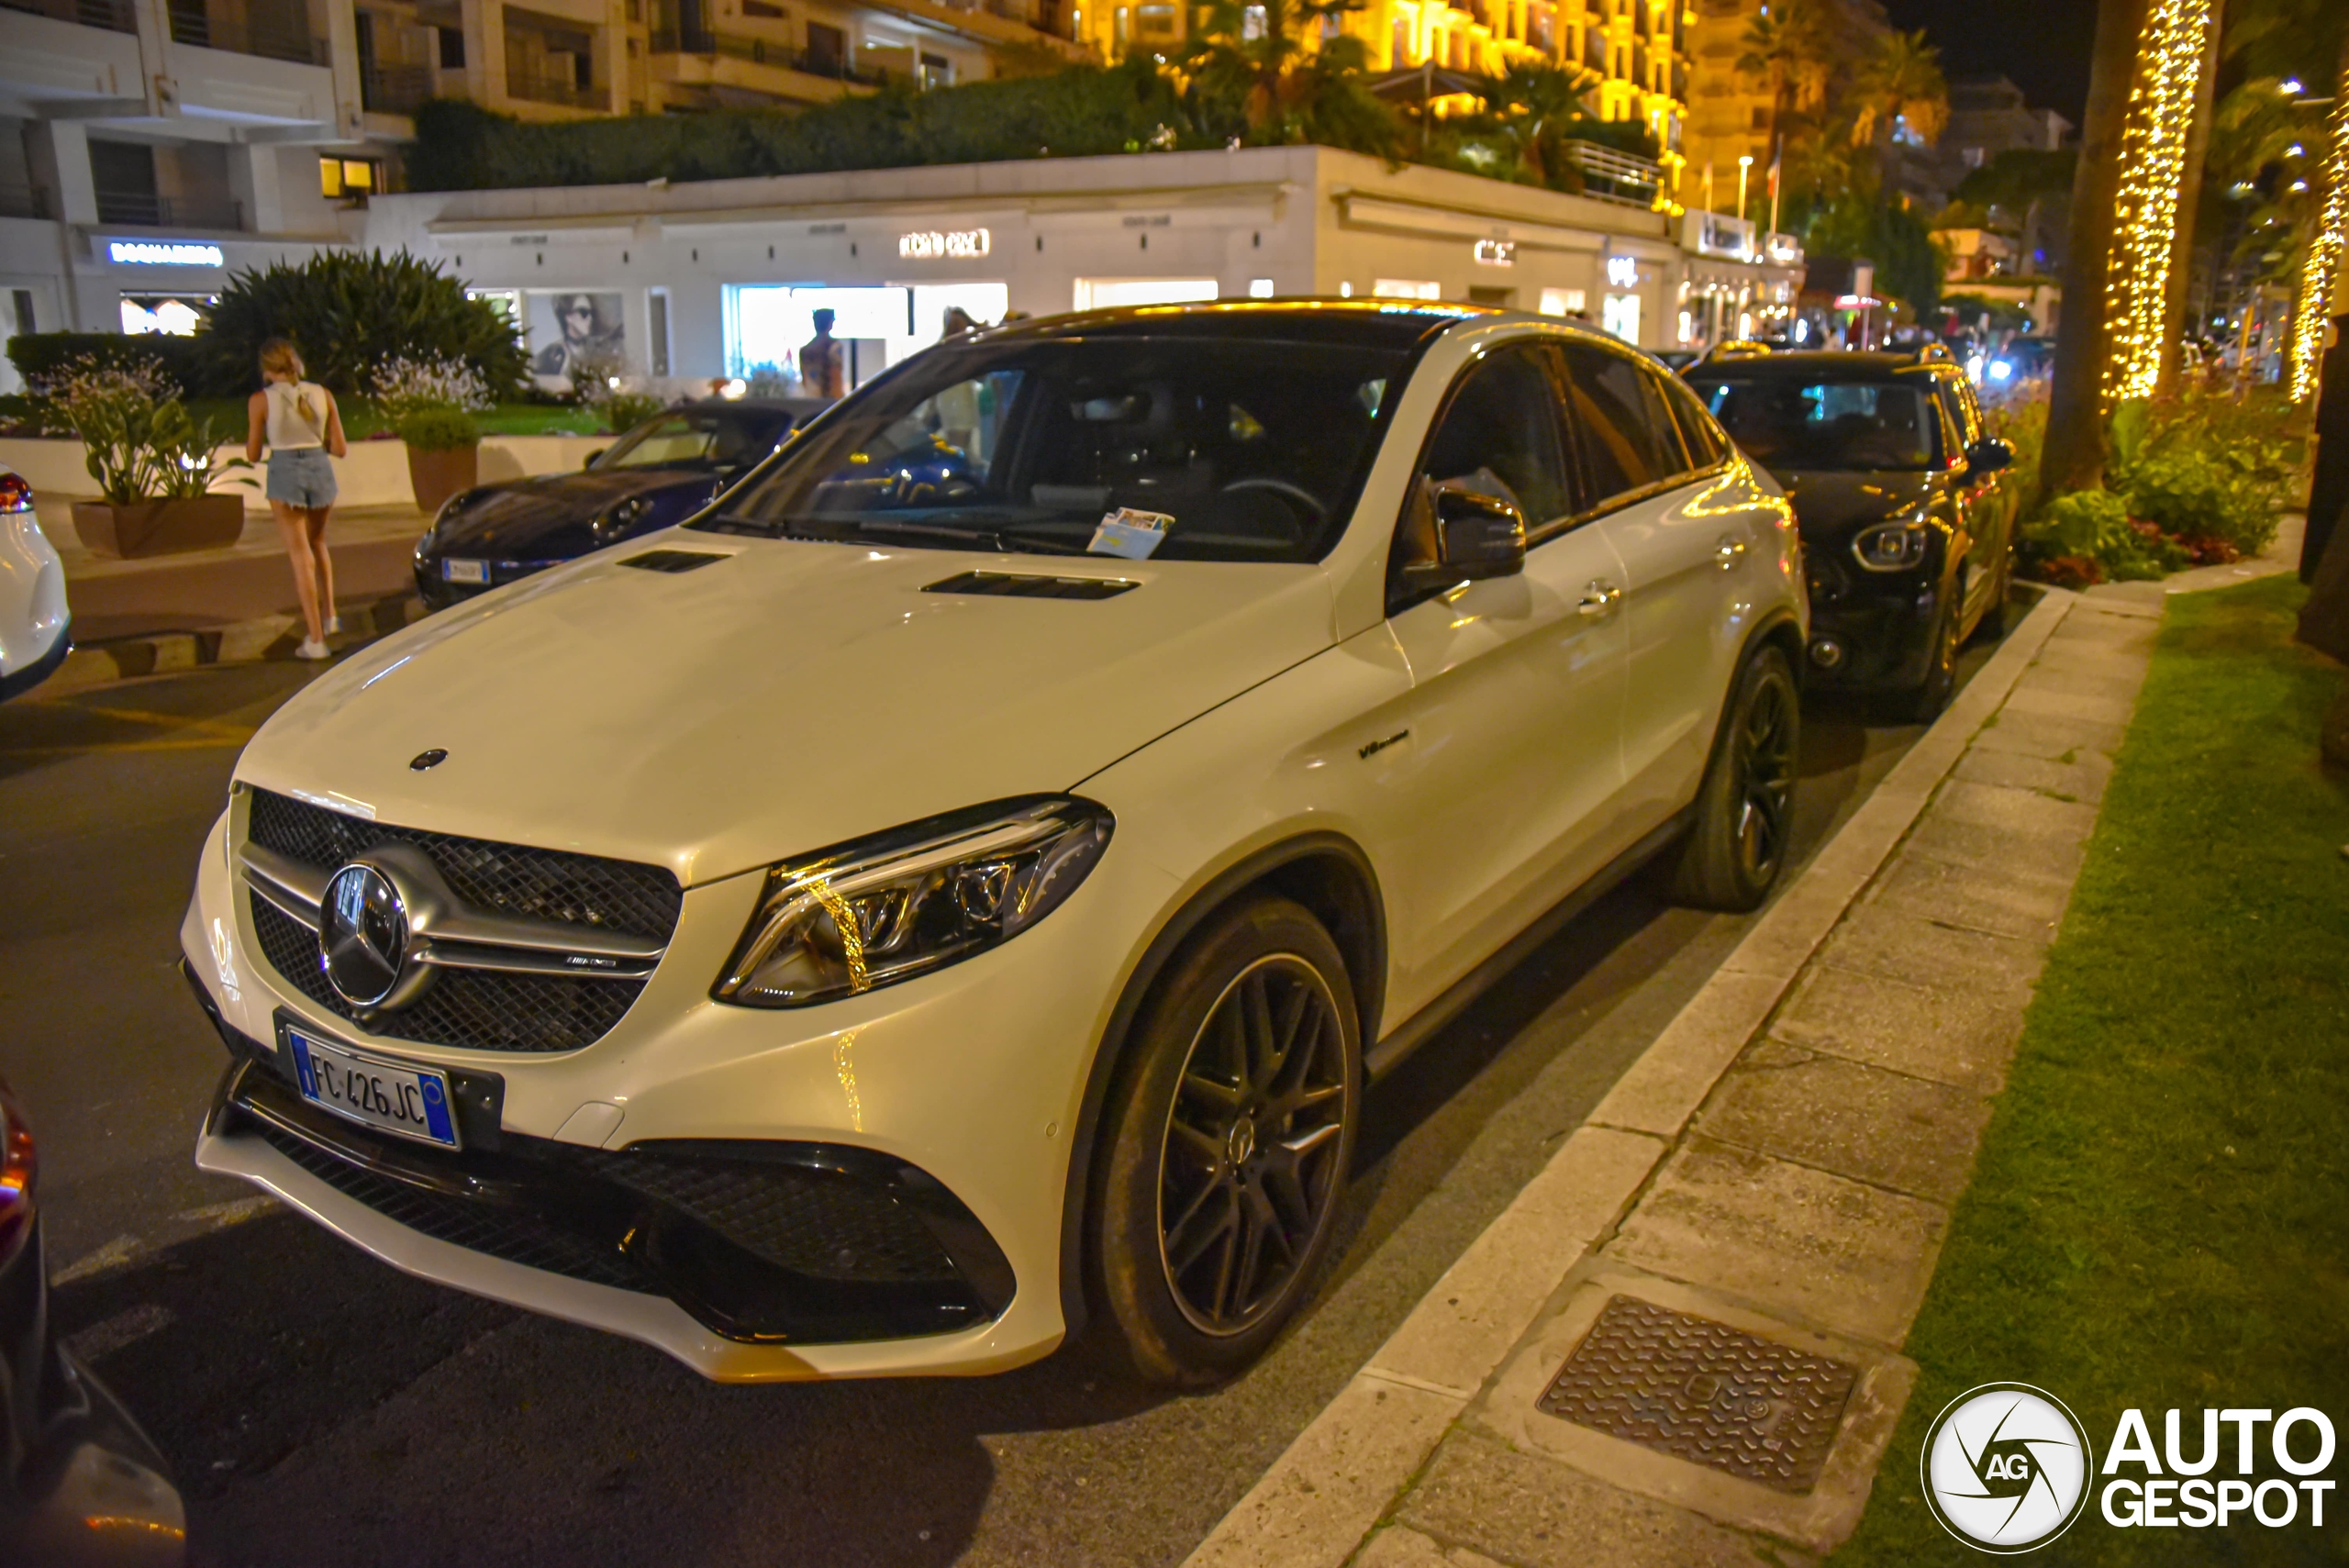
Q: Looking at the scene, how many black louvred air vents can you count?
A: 2